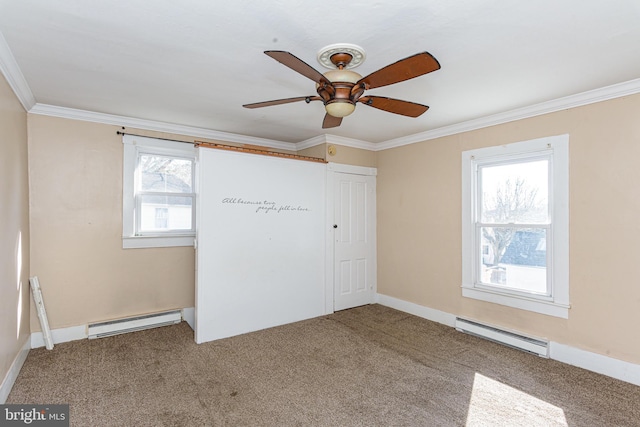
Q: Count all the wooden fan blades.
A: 5